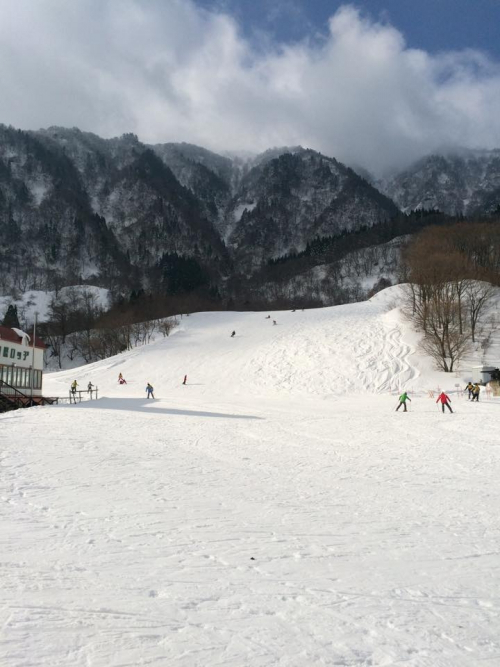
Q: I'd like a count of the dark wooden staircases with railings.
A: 1